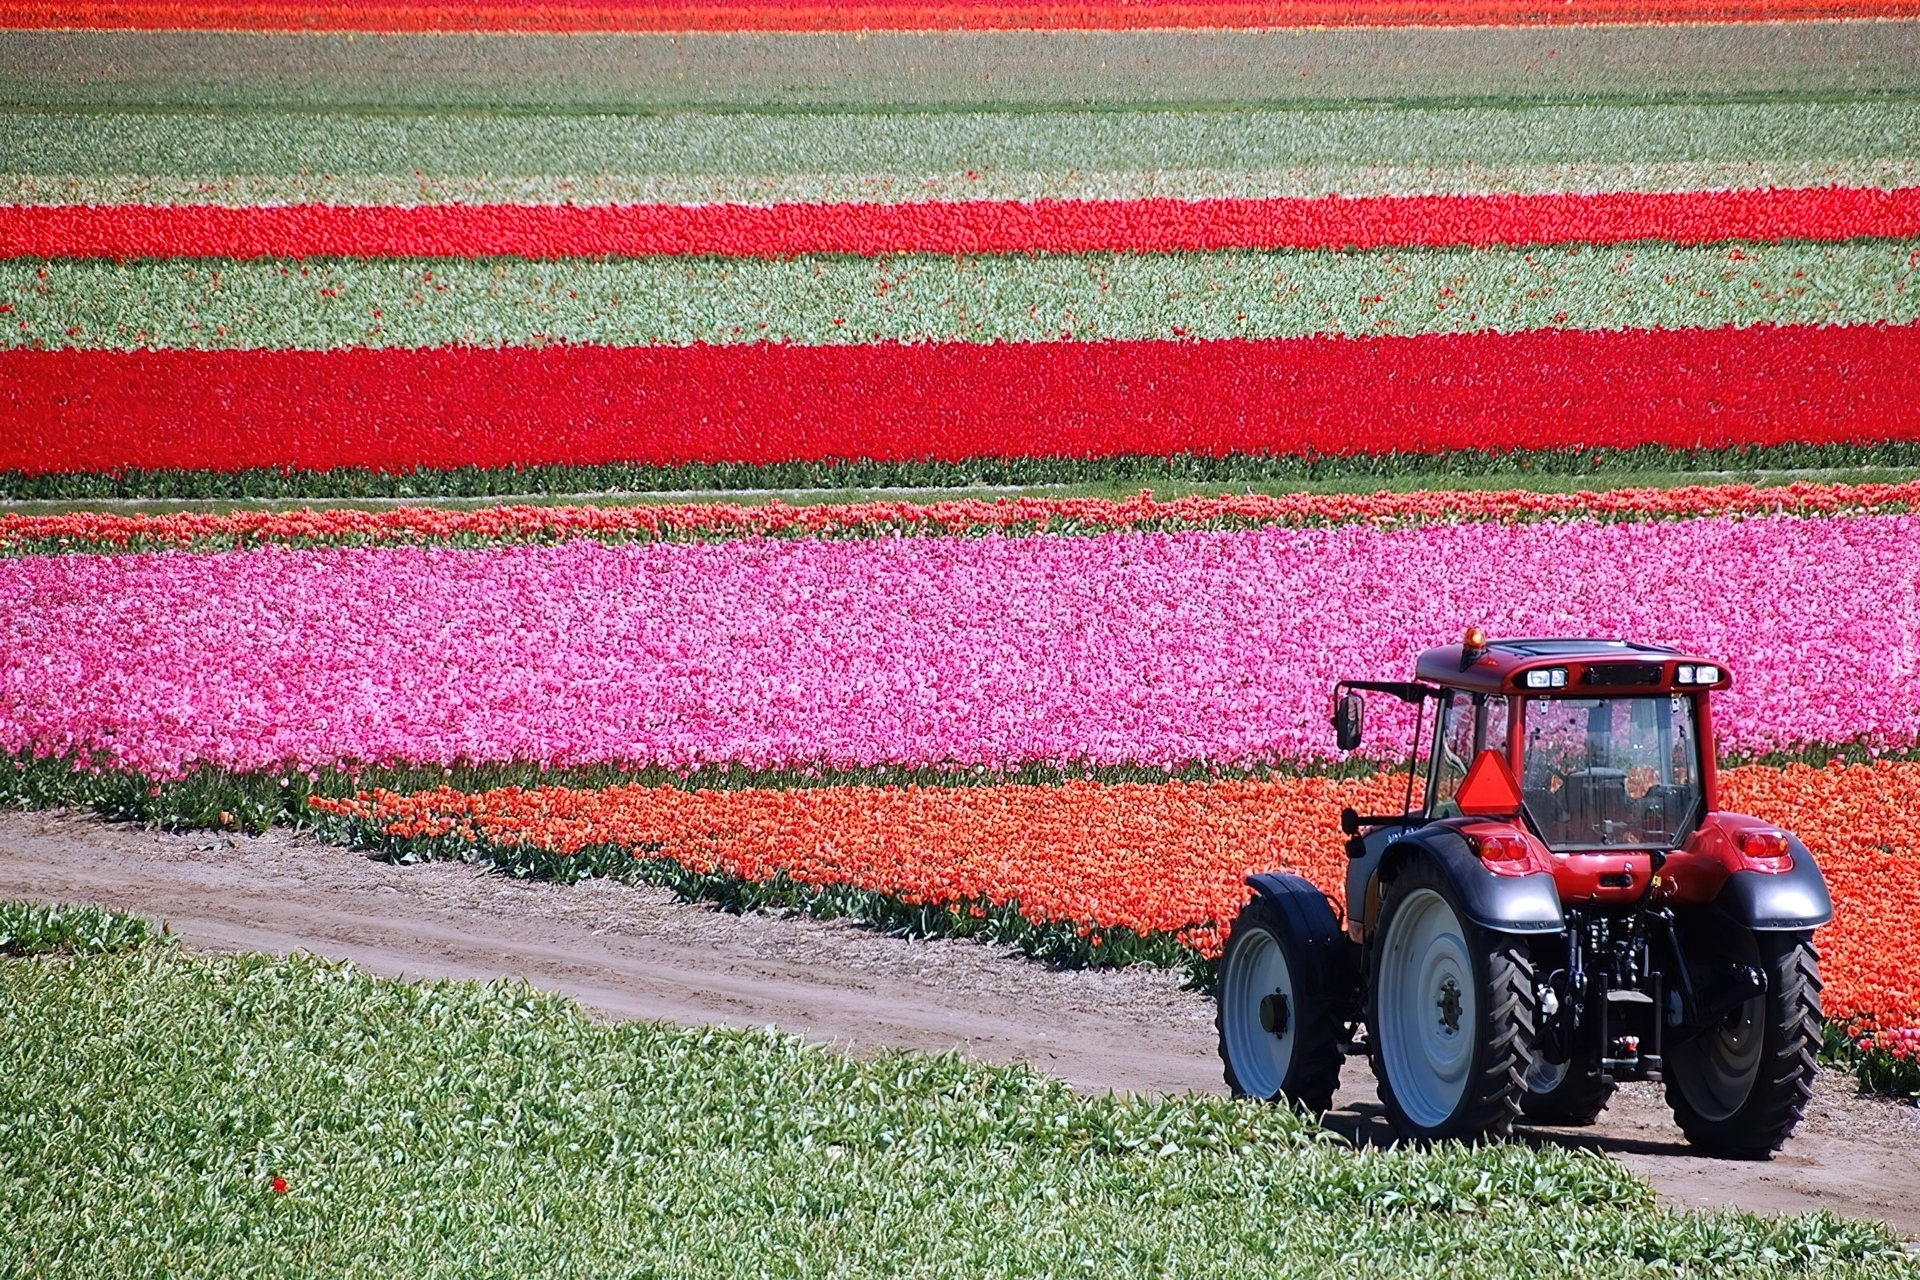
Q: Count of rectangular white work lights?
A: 4